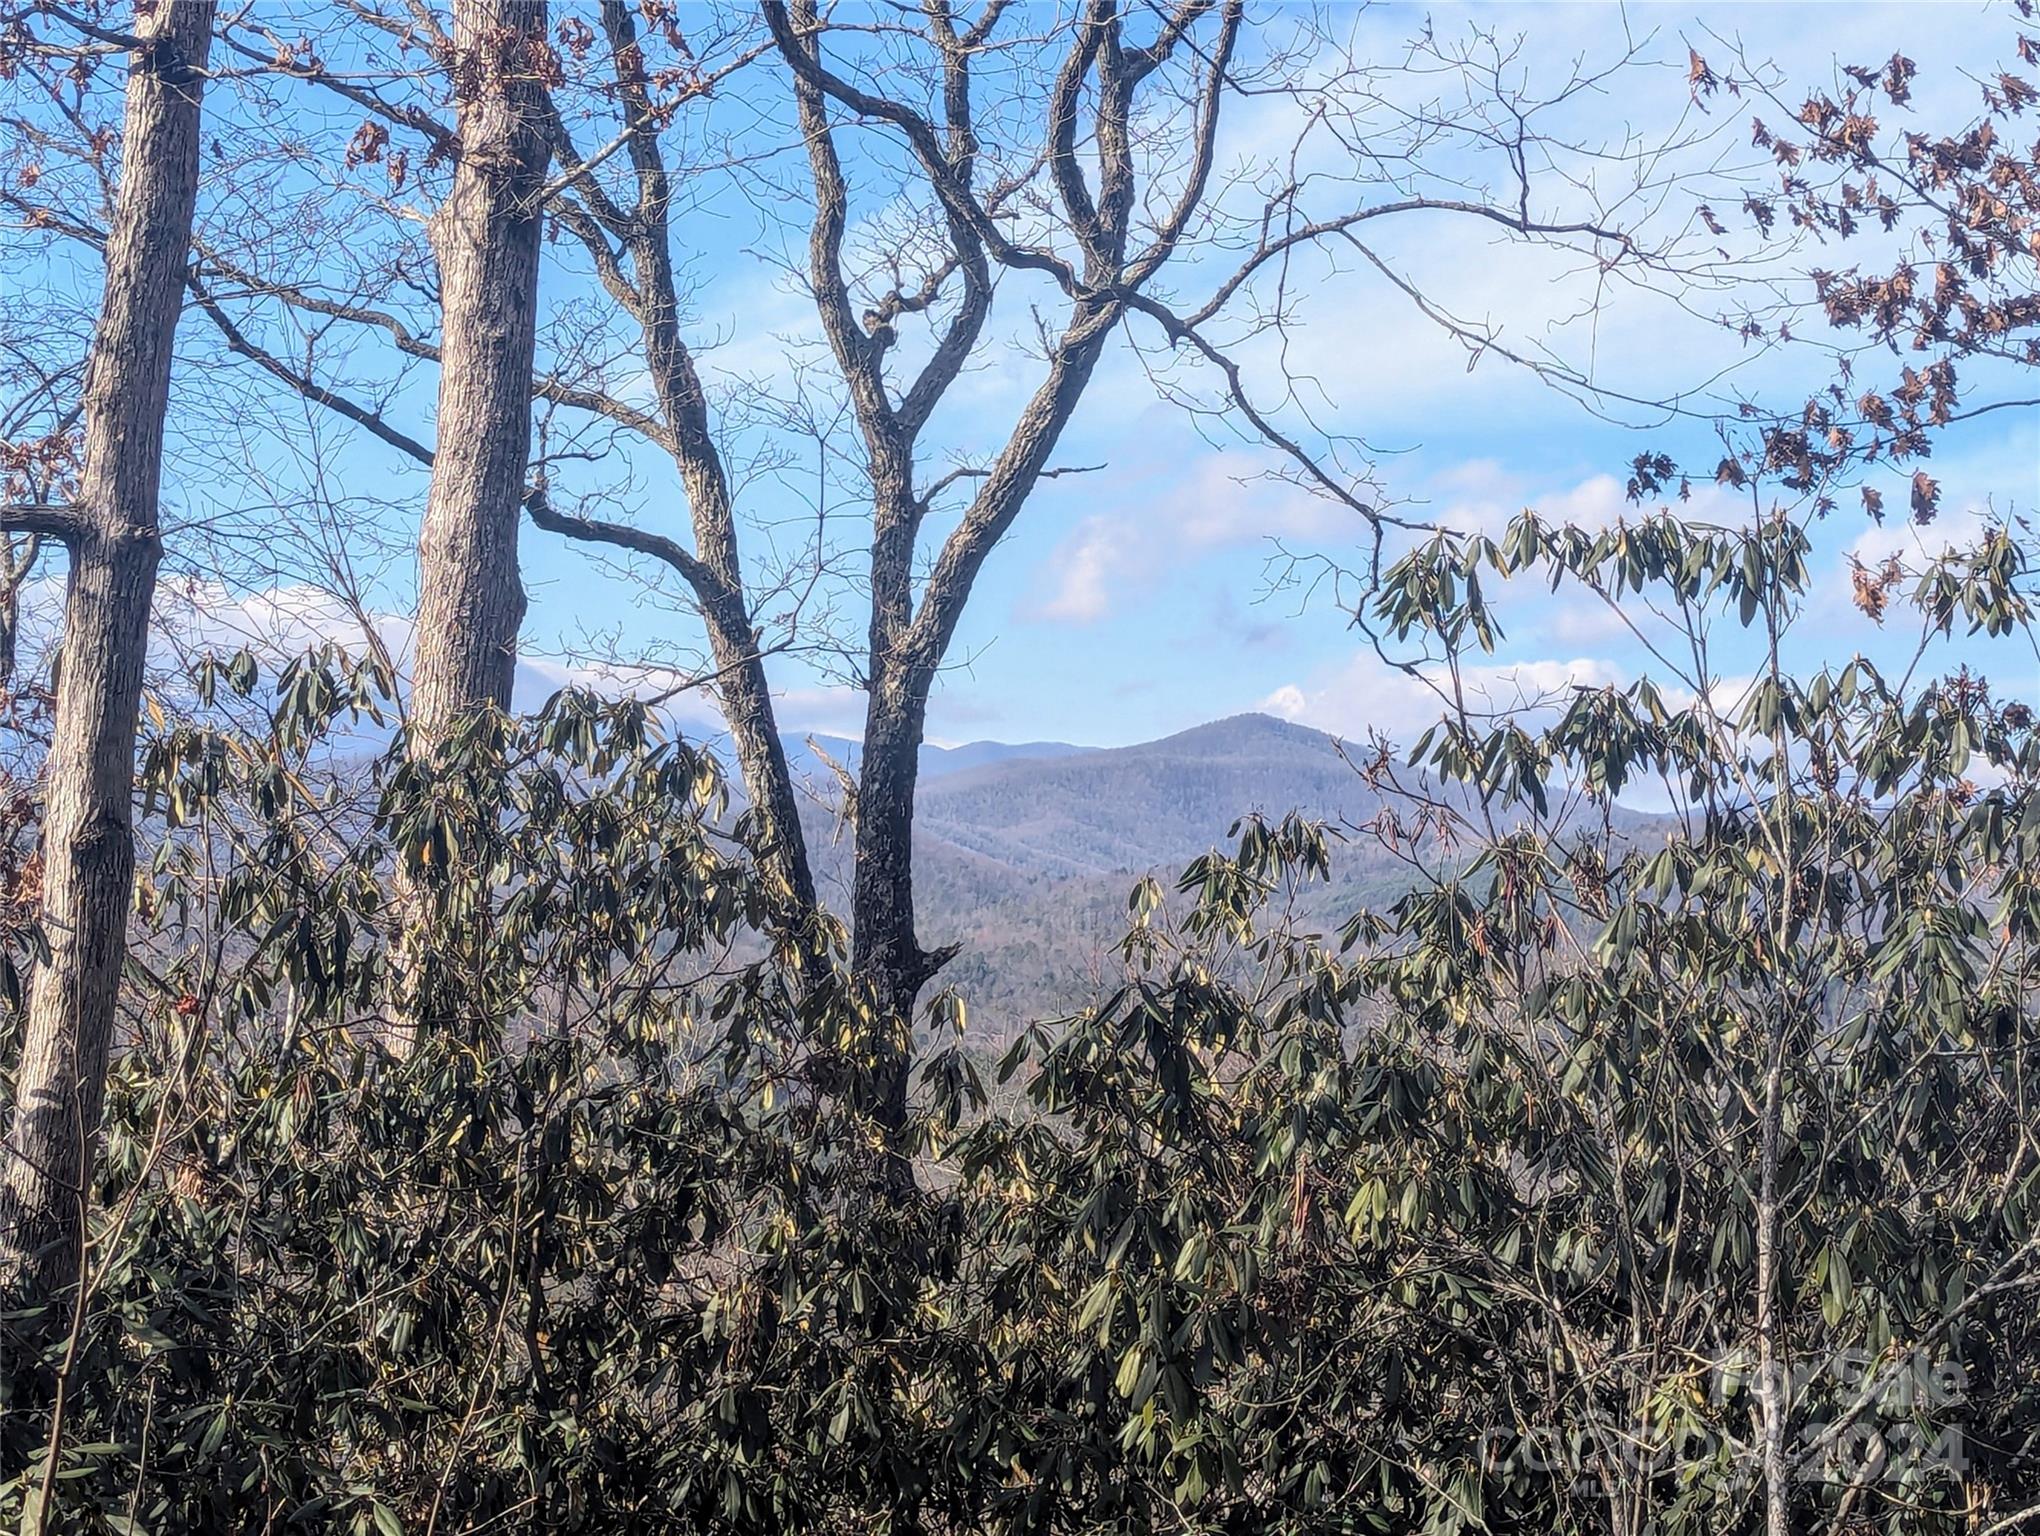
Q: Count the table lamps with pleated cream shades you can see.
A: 0